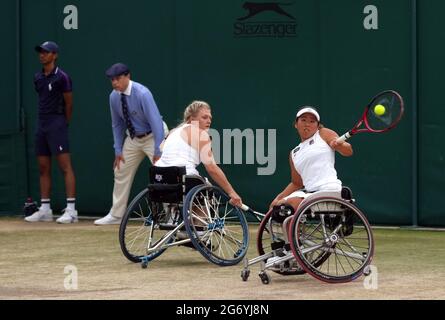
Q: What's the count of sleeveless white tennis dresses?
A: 2